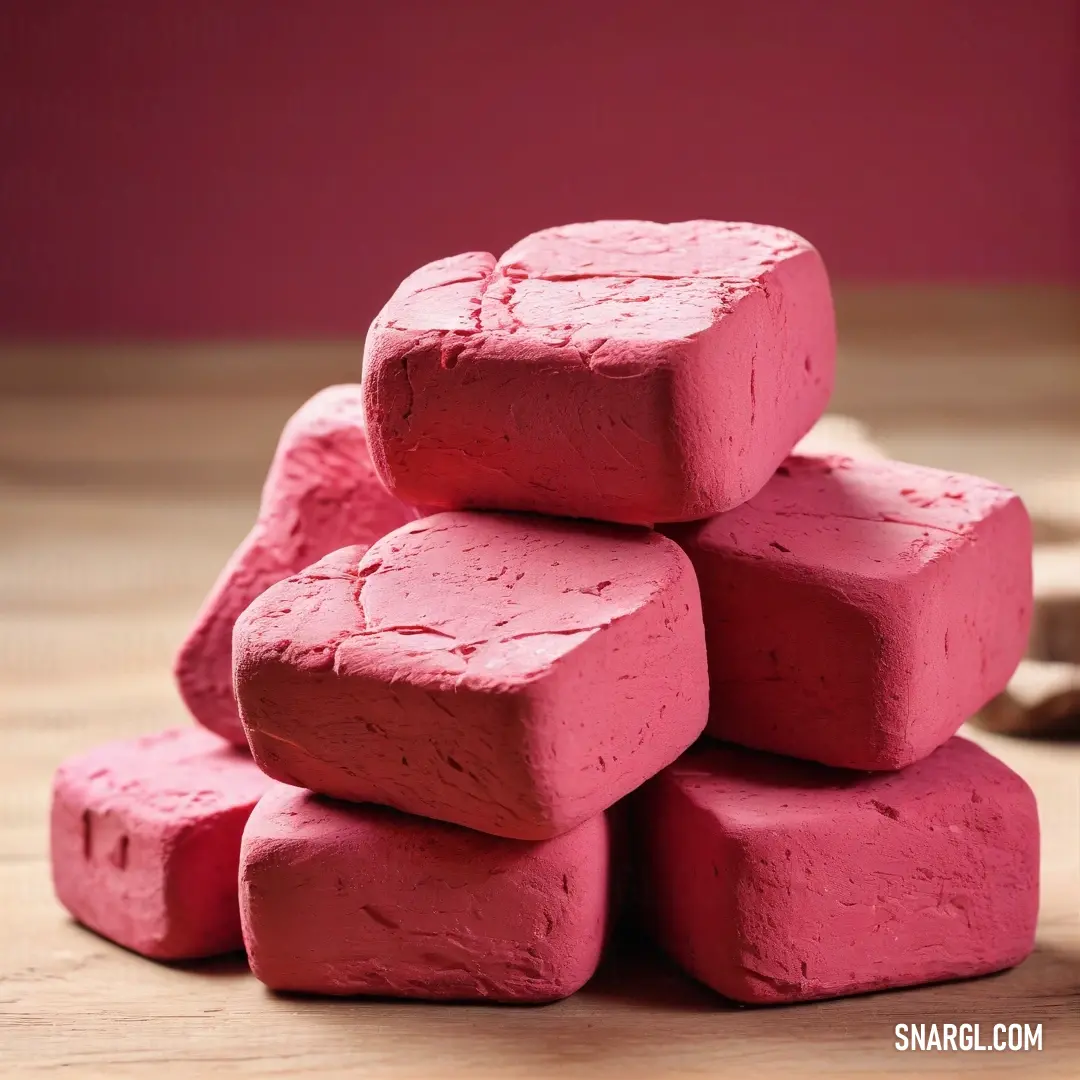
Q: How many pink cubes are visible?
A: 7